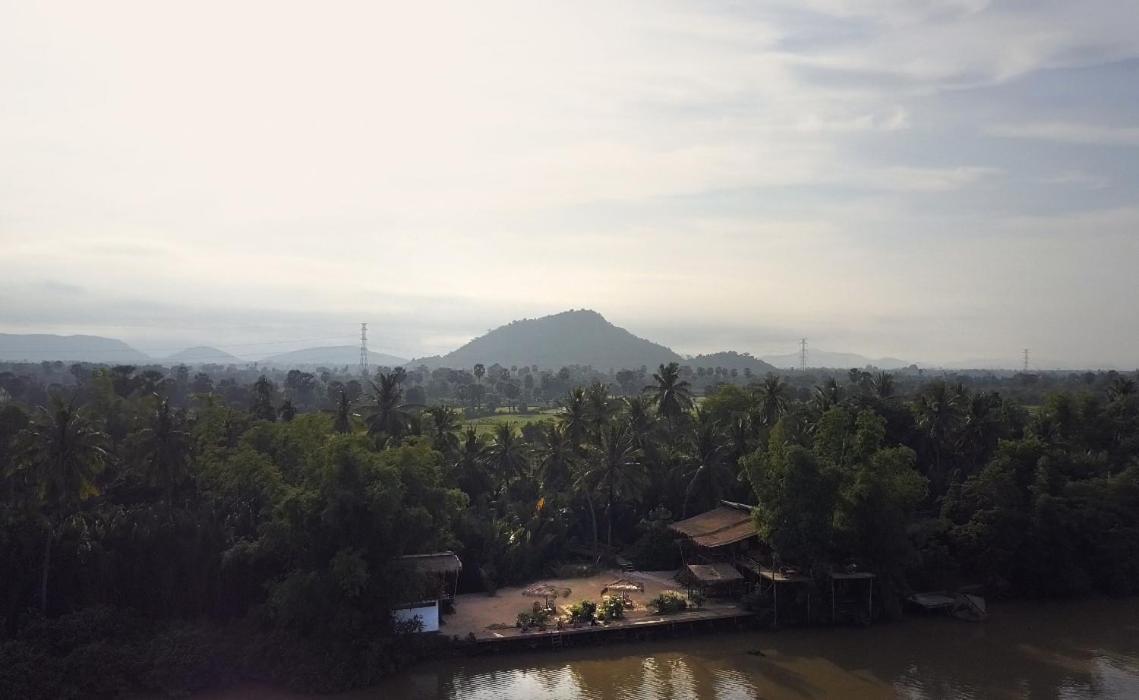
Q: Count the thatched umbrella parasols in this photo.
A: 2